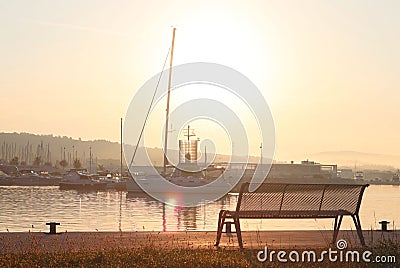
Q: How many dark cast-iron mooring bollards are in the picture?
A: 3